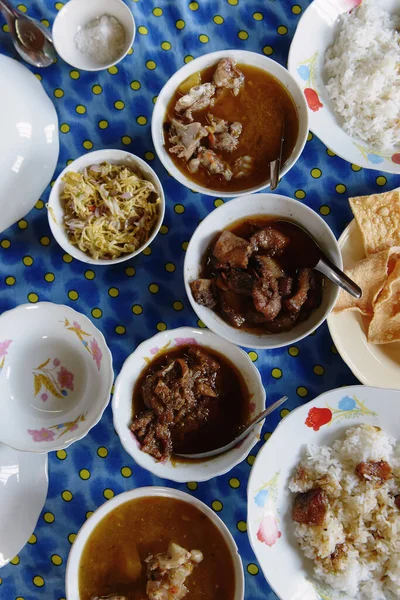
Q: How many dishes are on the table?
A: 12